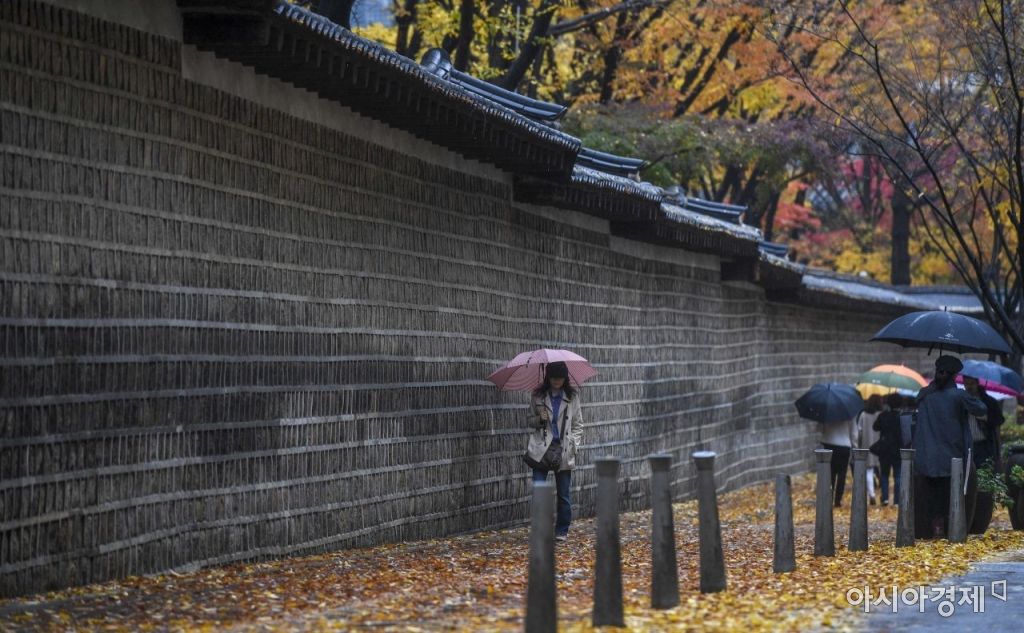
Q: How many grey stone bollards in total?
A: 9